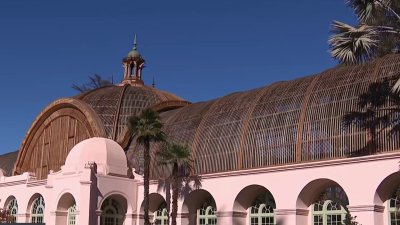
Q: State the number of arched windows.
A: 9